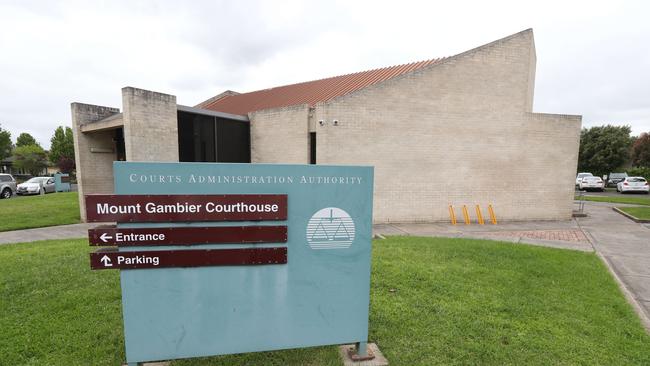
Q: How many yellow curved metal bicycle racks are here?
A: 4